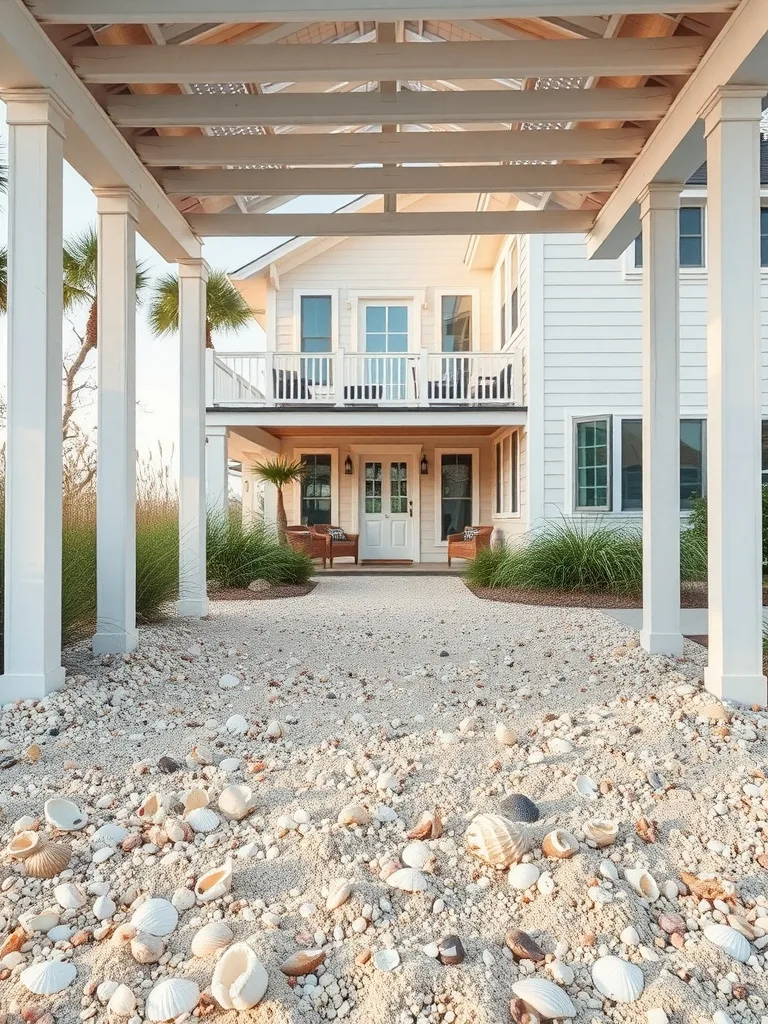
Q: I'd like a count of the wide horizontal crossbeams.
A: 6